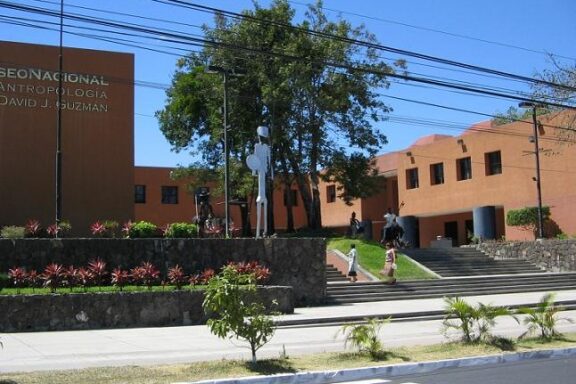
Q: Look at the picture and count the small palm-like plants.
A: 3